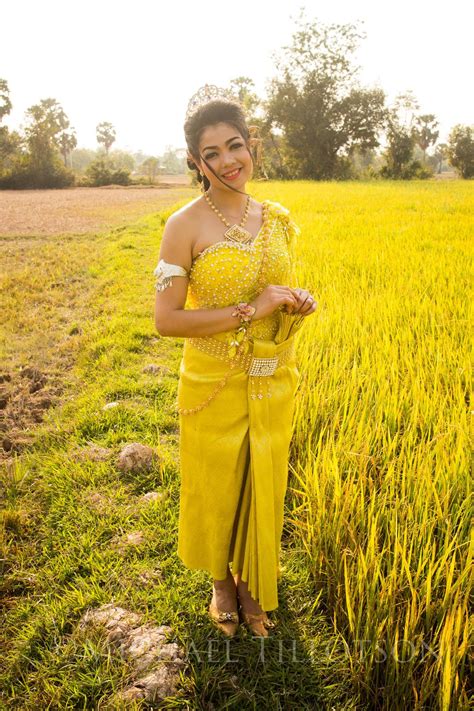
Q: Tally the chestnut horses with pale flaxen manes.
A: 0